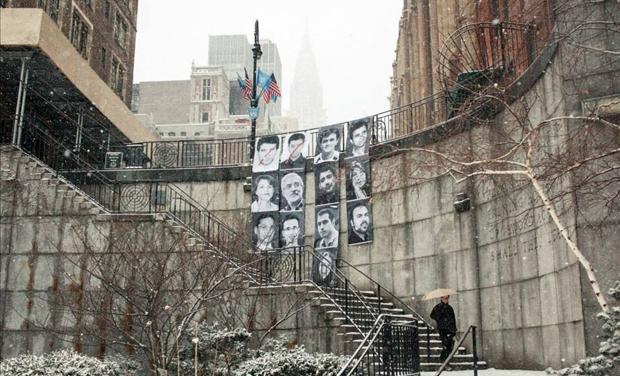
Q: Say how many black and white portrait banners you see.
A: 13